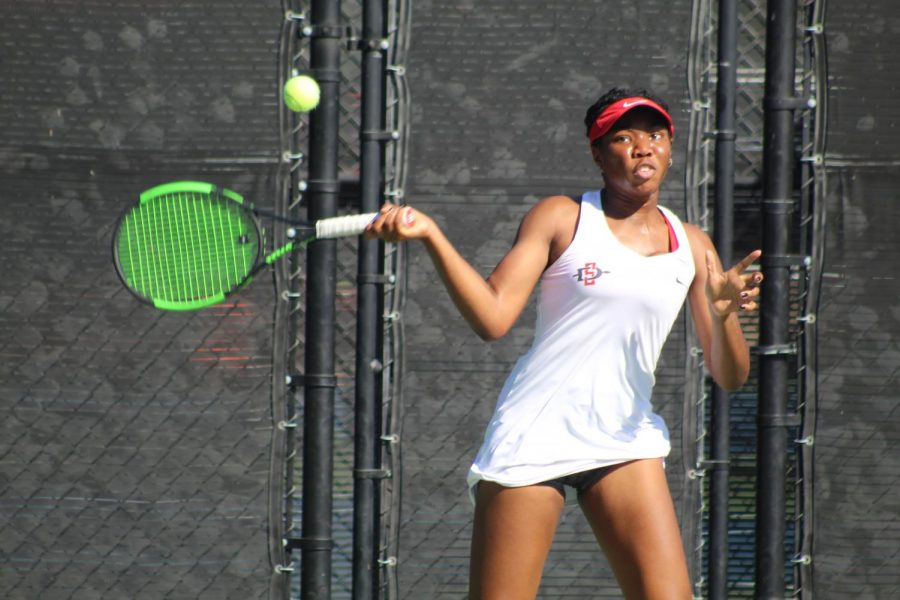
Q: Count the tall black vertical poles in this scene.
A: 4